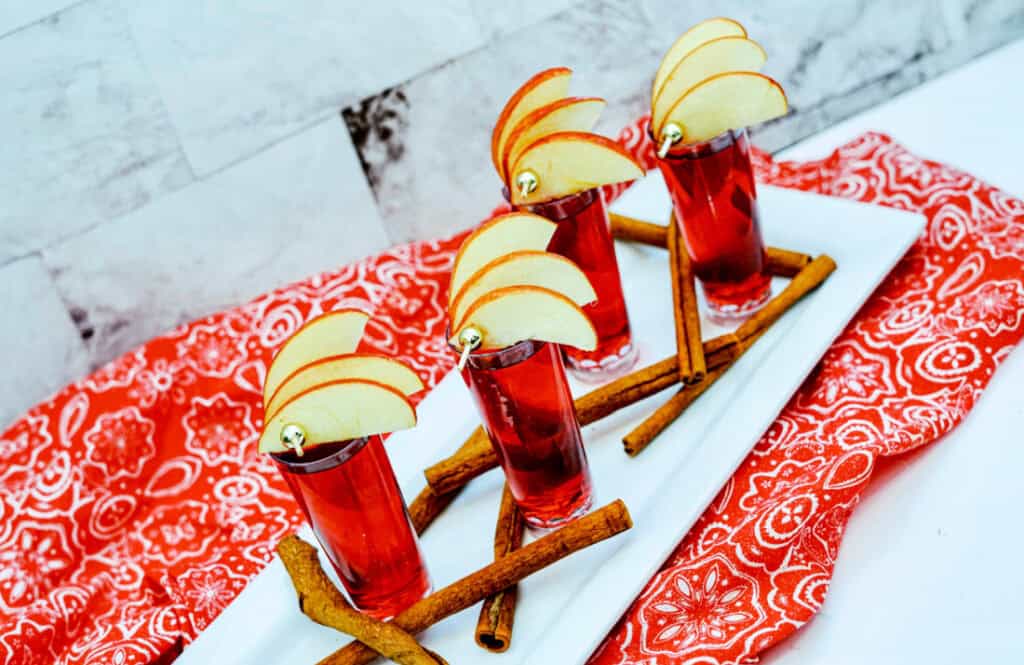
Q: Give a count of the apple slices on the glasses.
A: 12